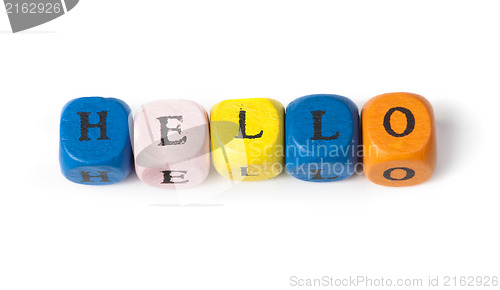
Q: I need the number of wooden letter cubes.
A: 5